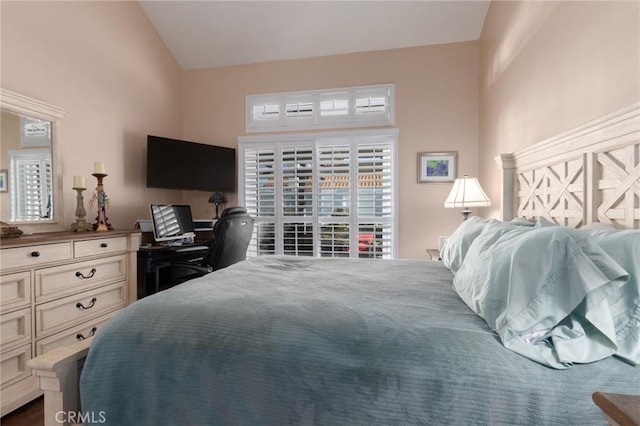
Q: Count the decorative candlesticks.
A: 2